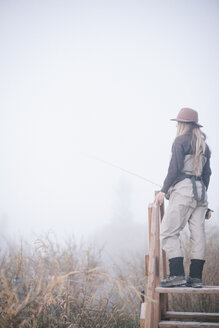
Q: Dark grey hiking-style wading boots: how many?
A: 2